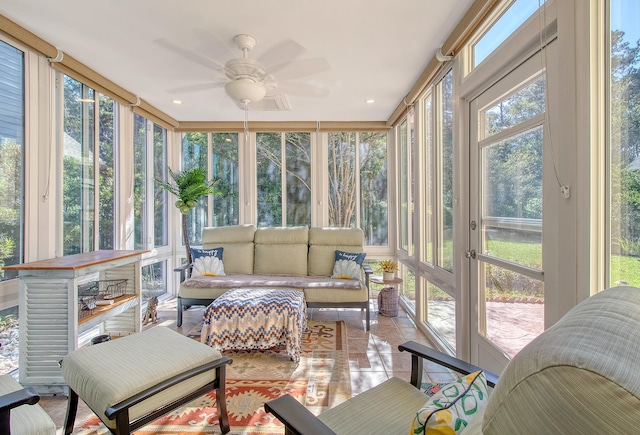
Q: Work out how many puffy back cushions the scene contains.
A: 4